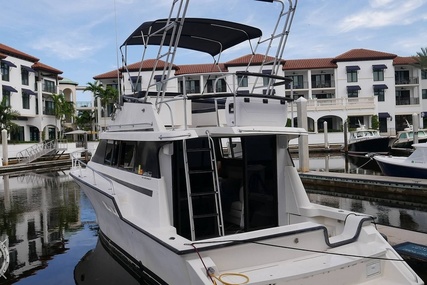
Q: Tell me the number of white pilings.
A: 4